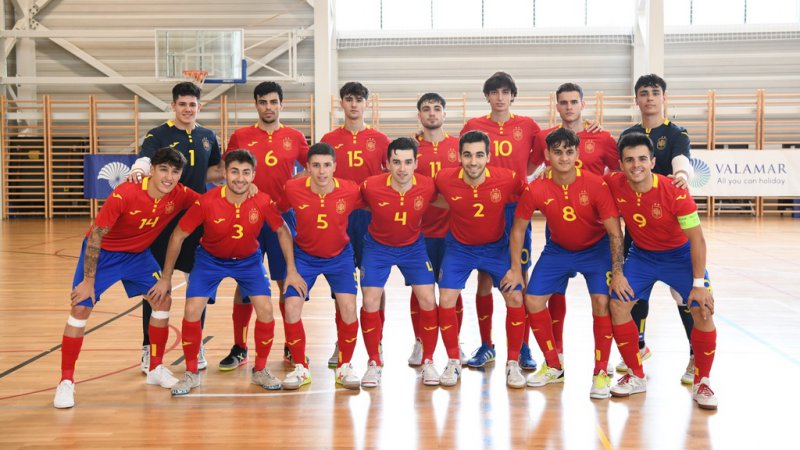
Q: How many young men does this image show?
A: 14